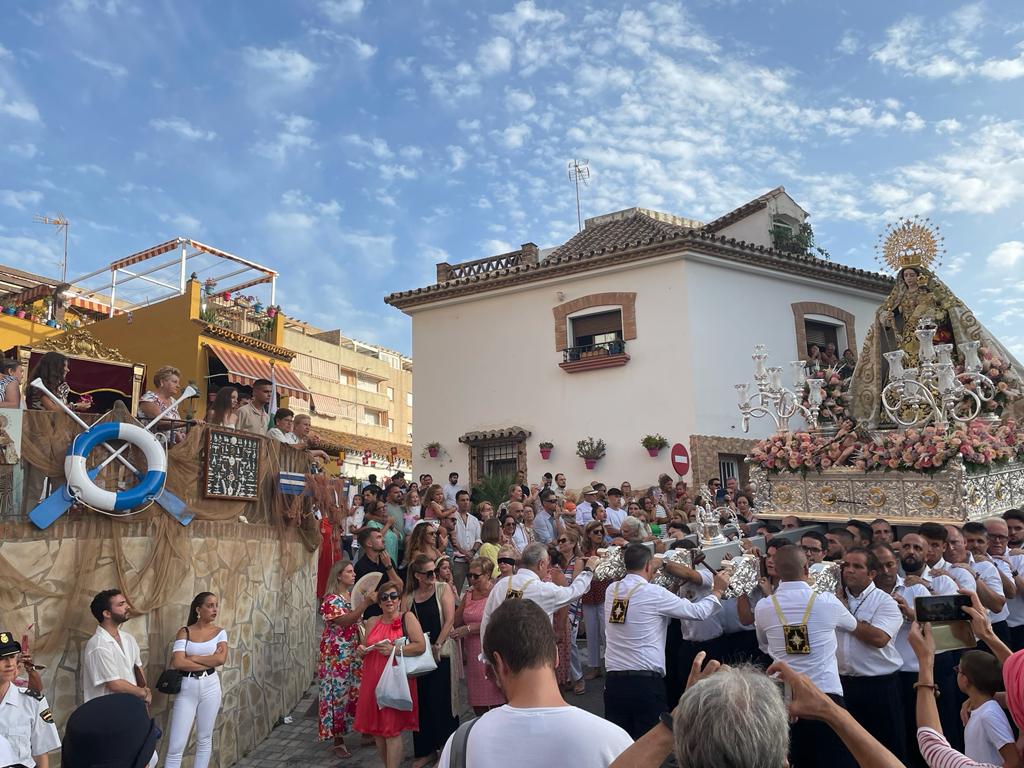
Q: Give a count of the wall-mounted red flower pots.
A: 4